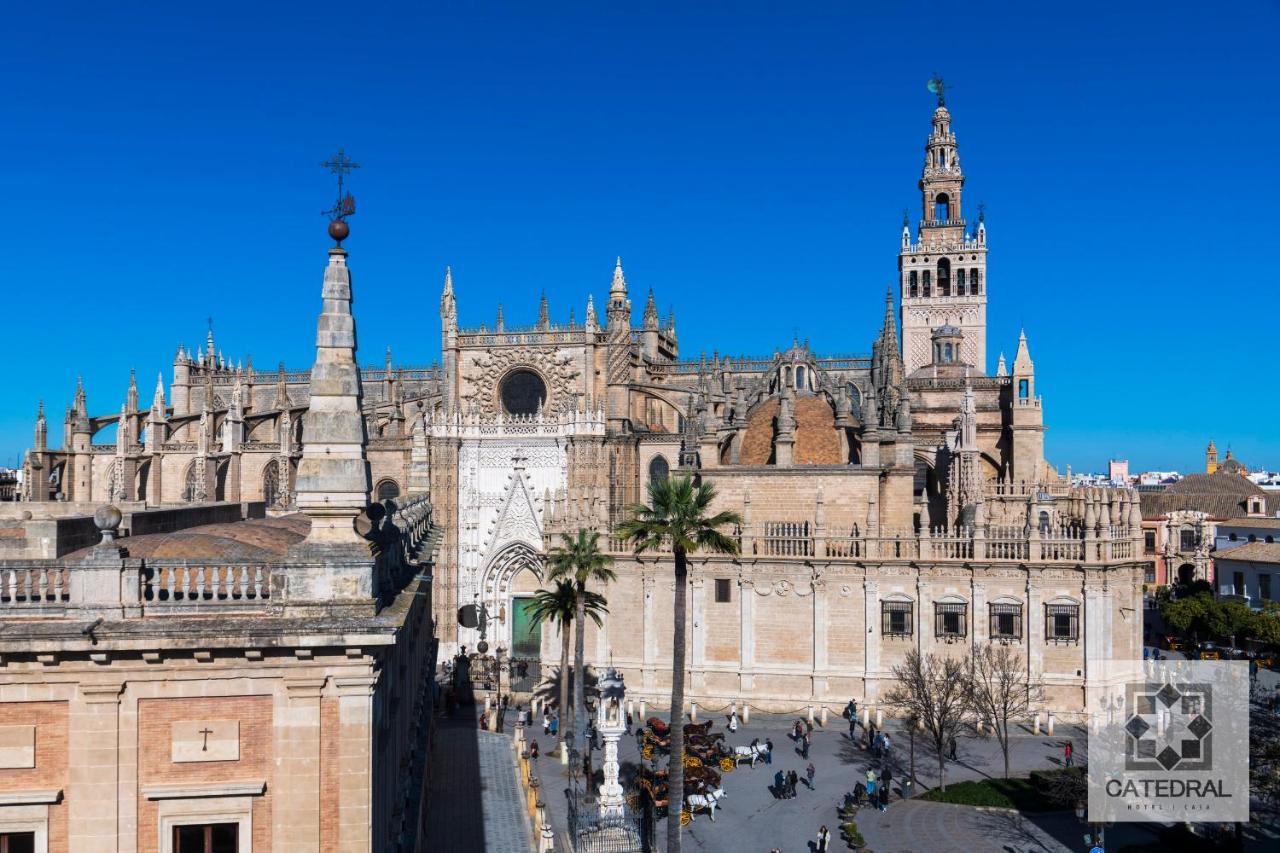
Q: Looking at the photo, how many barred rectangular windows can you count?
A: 4